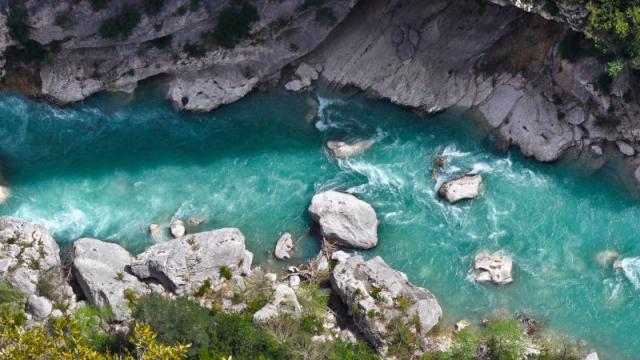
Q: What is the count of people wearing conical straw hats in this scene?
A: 0